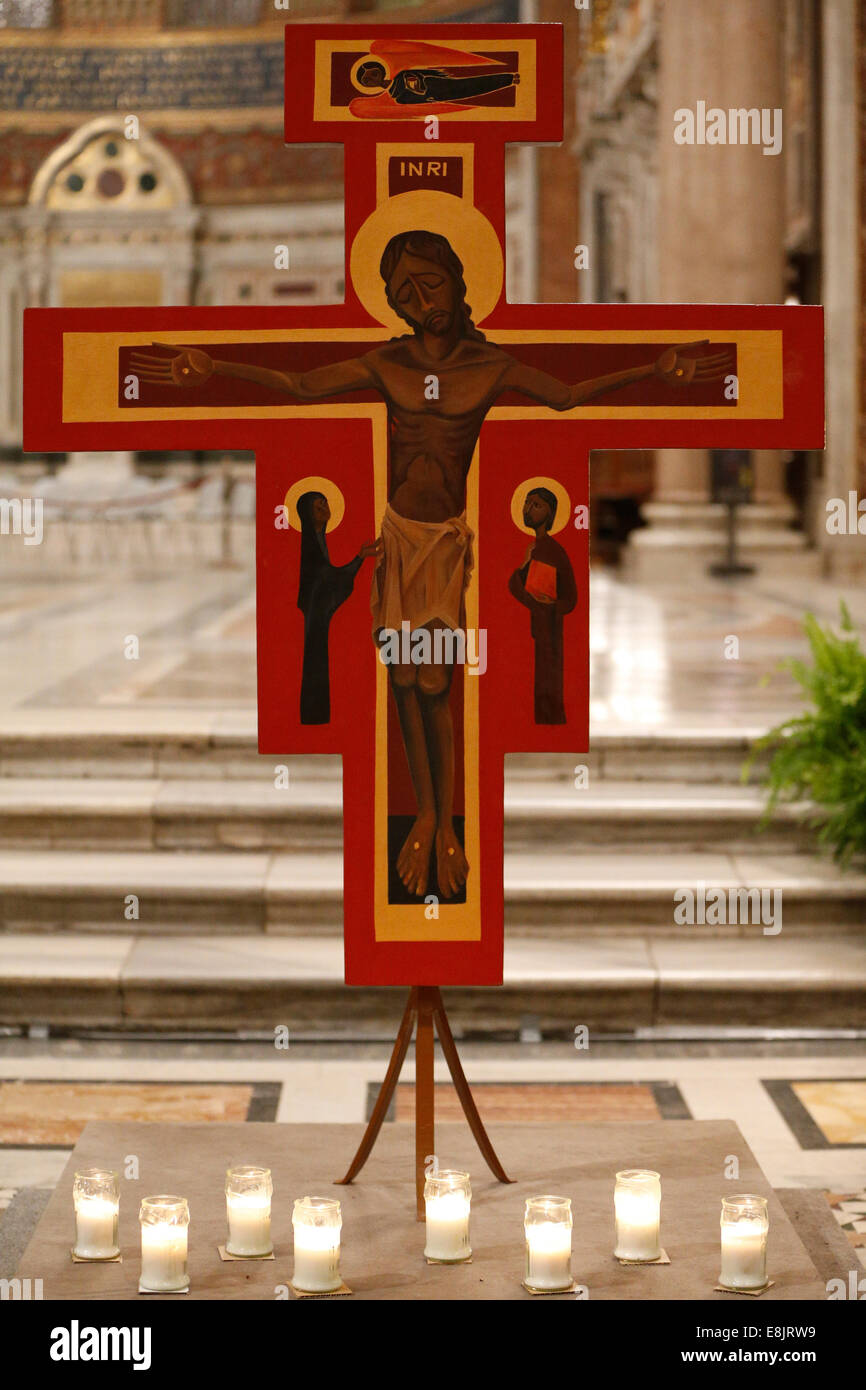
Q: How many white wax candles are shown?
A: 8